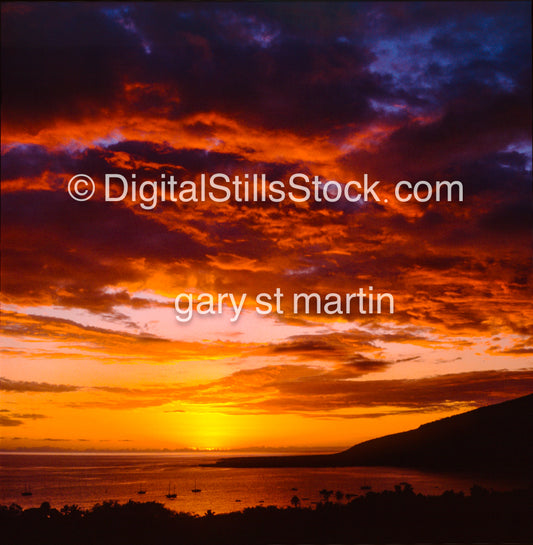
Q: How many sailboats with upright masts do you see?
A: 4